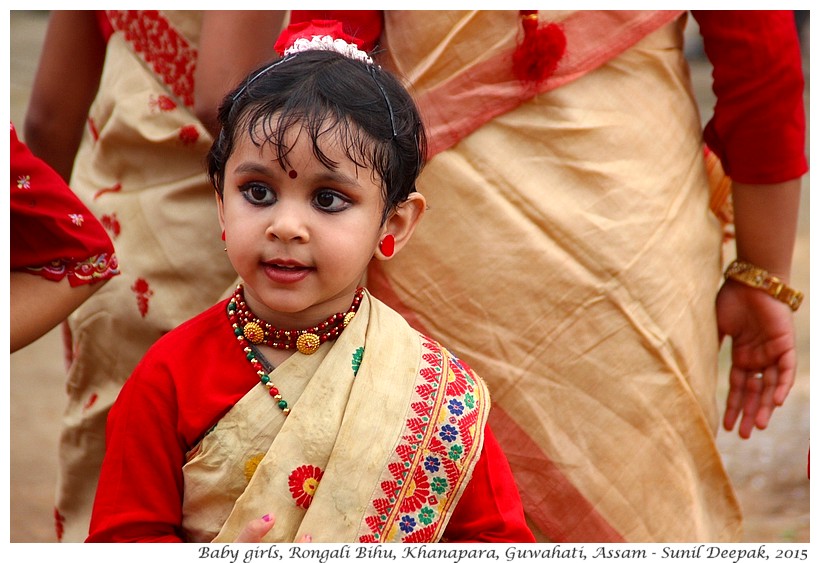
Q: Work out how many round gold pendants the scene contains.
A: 3